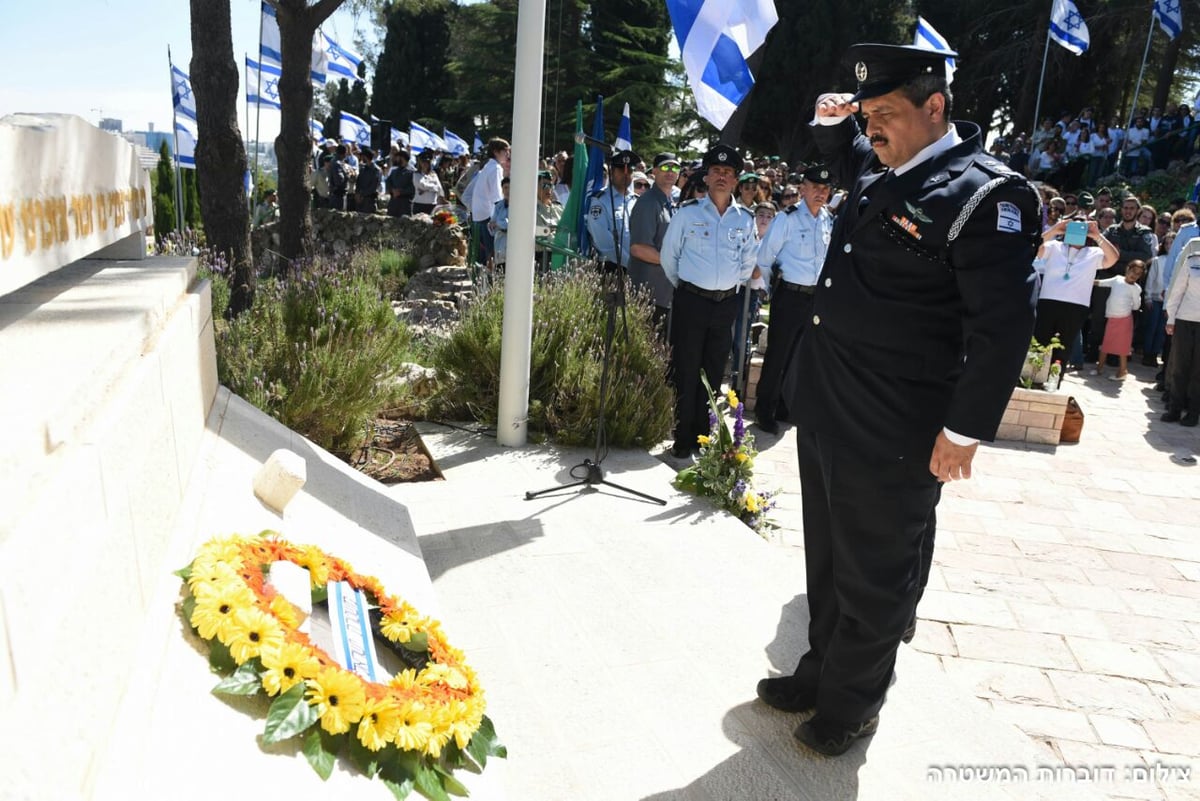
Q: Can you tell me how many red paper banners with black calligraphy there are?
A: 0